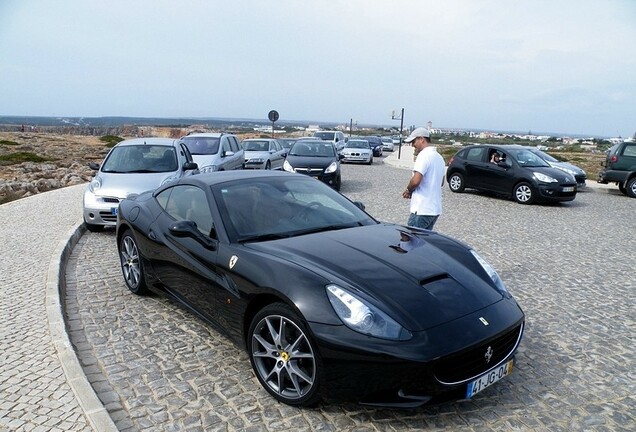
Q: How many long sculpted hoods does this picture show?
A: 1